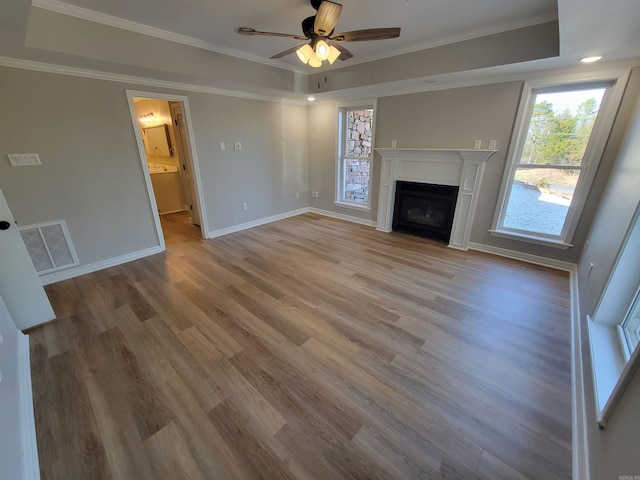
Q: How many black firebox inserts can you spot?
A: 1